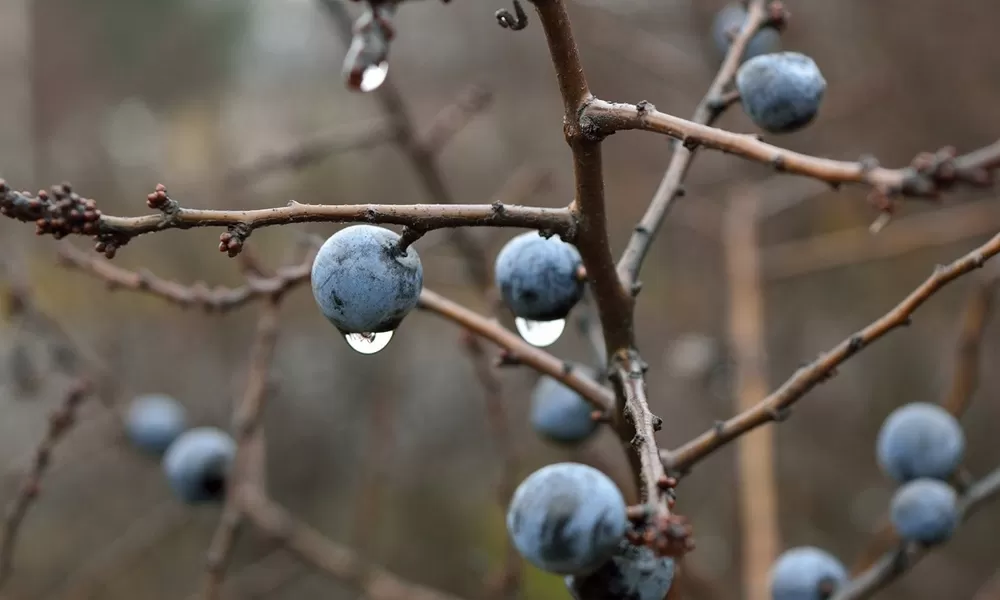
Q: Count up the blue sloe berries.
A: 12